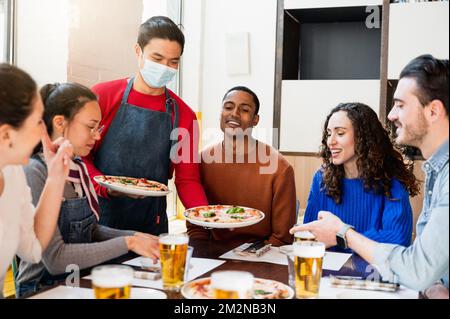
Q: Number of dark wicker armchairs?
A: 0